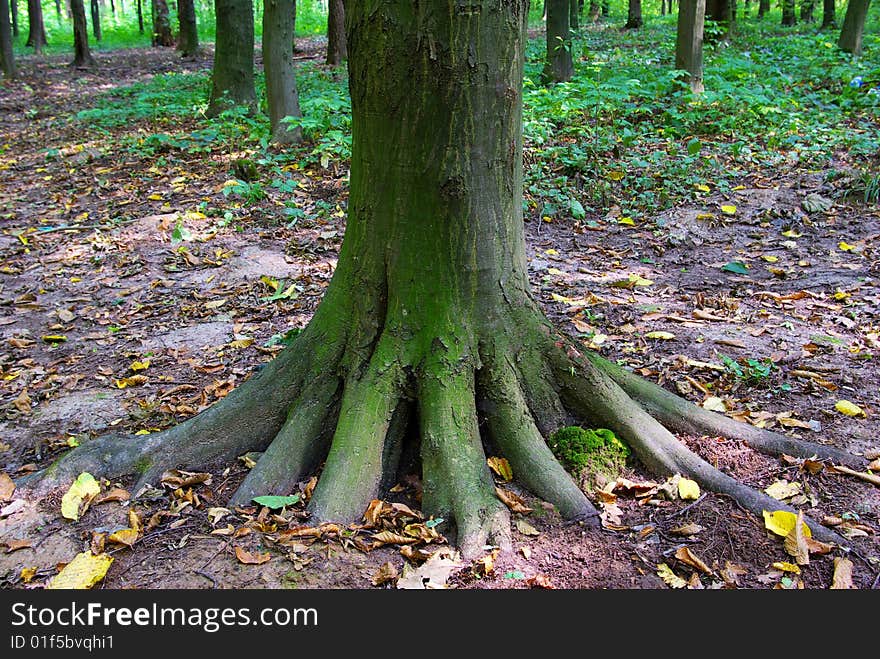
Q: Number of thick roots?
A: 7